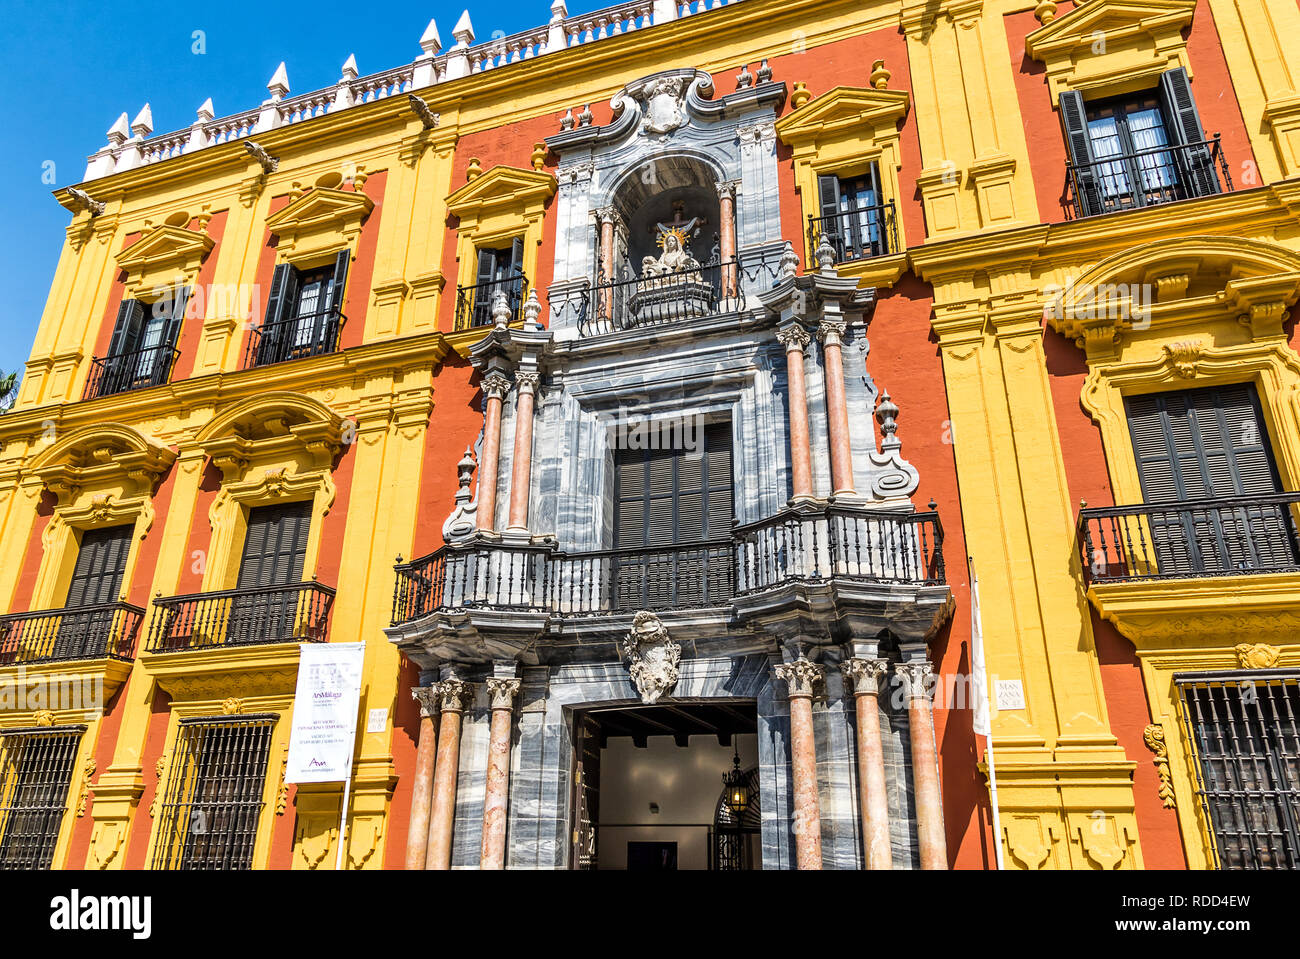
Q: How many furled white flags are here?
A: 1